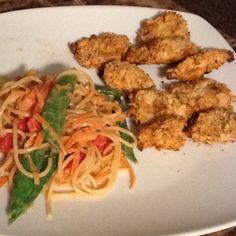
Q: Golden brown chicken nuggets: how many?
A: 9